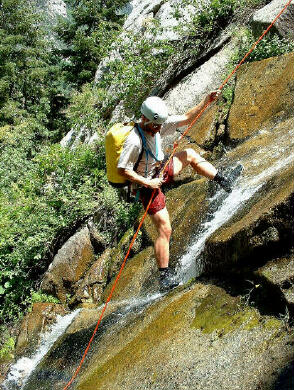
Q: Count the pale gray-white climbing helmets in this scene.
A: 1